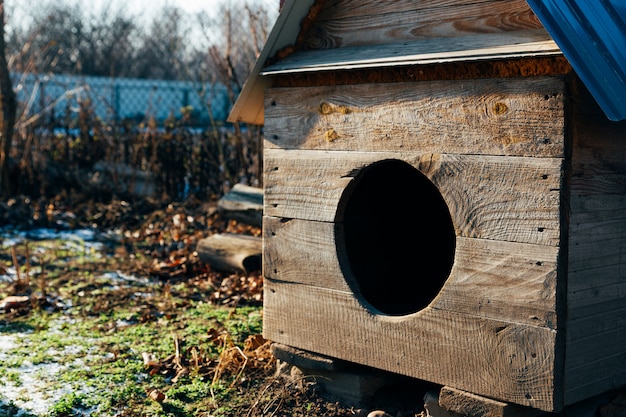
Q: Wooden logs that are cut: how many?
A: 2